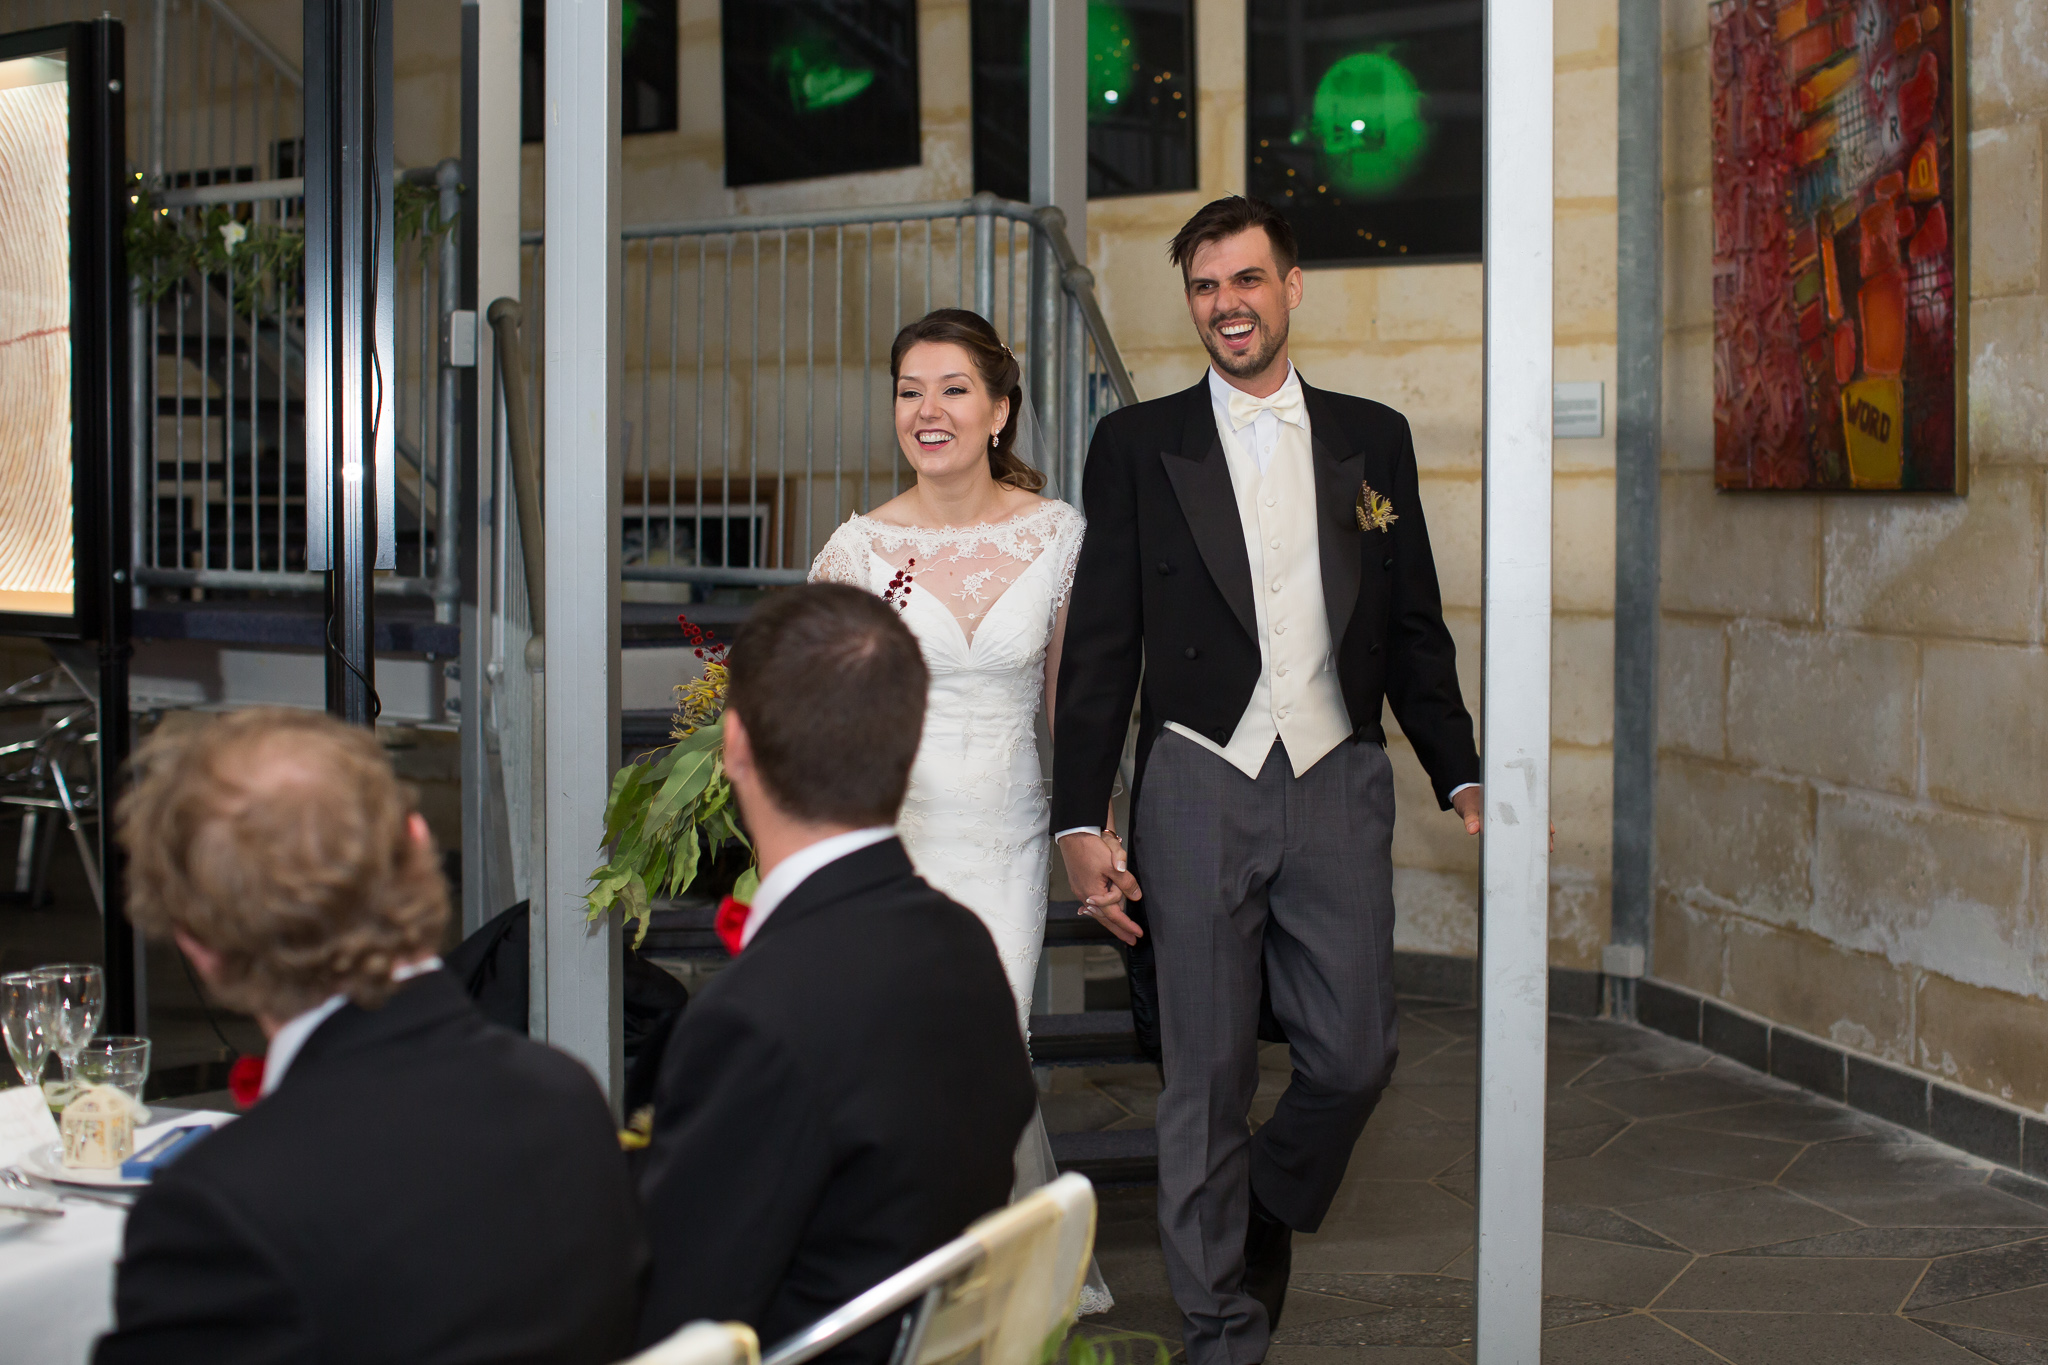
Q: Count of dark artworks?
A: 4